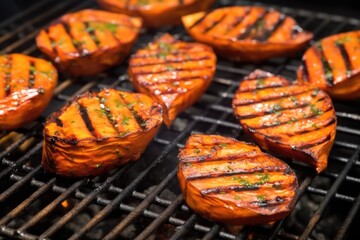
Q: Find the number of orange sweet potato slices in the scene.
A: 9